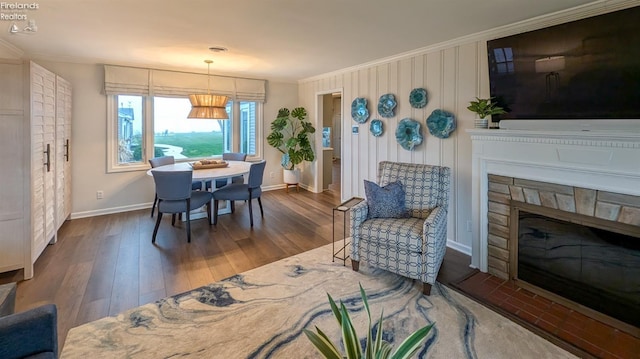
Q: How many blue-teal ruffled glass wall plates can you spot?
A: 6